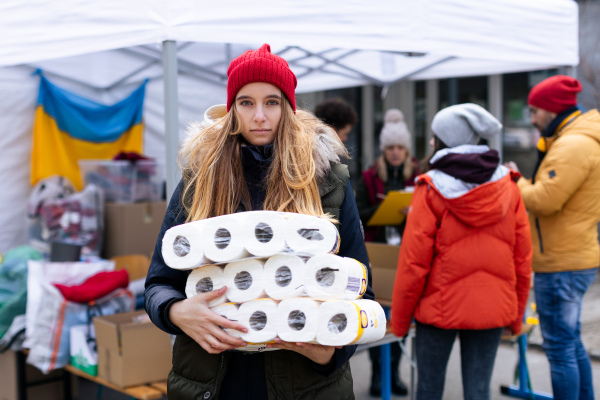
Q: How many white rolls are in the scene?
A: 12